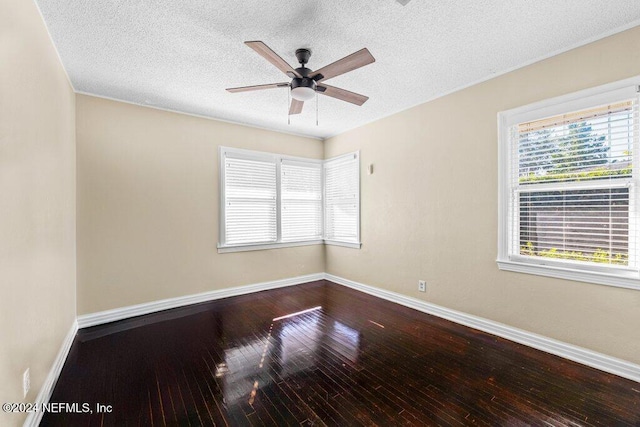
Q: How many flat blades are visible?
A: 5